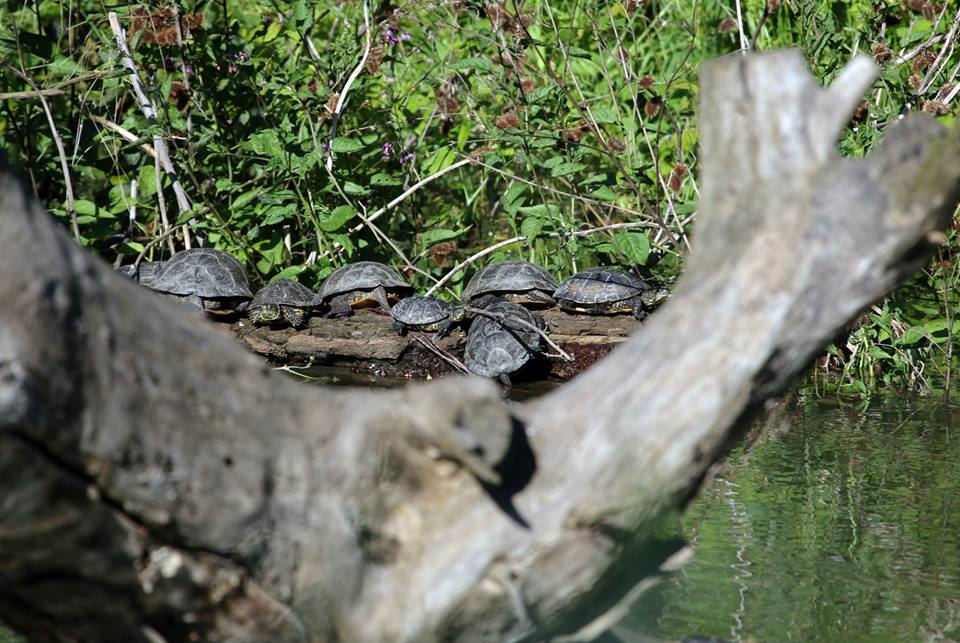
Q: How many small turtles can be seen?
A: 2